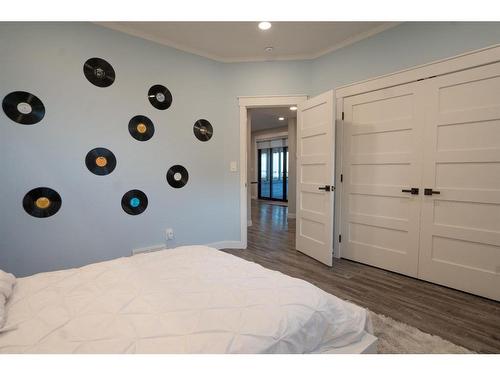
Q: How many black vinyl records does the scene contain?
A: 9